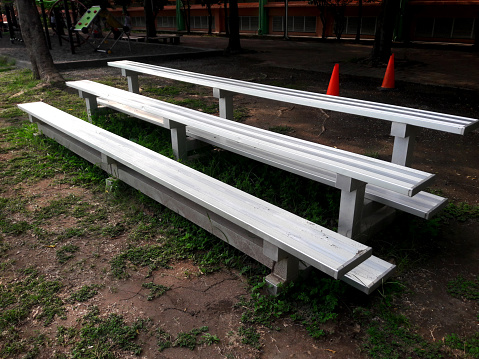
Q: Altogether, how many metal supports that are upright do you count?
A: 9